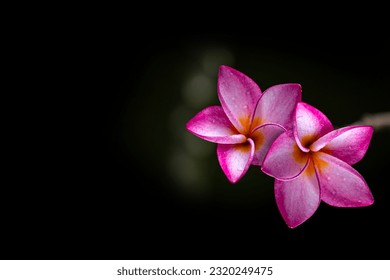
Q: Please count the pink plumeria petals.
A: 10